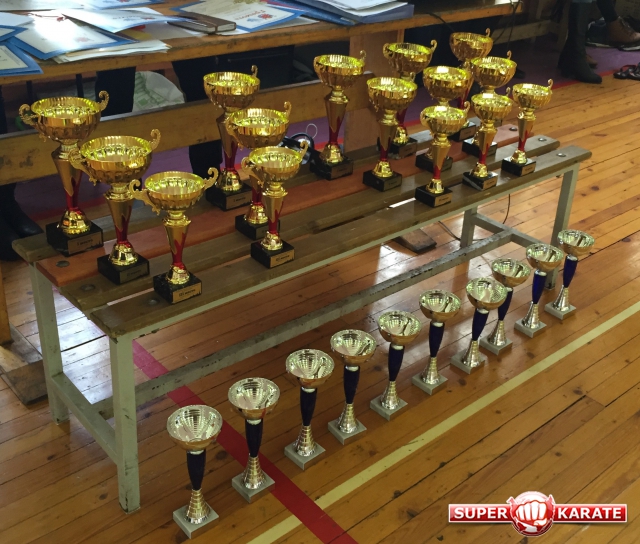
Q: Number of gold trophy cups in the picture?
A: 15